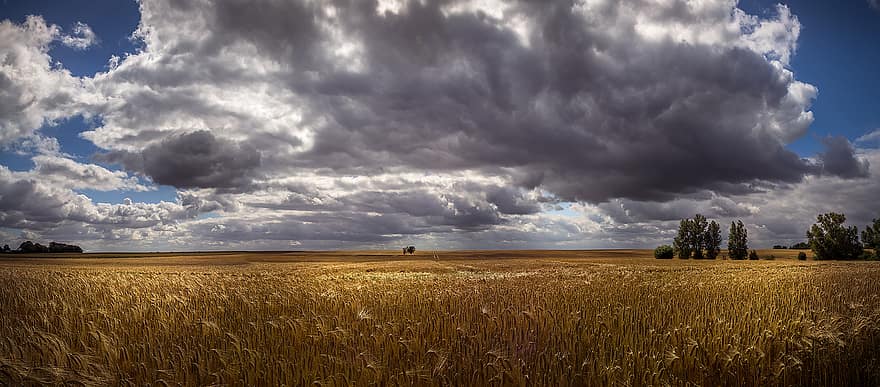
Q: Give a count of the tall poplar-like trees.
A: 4